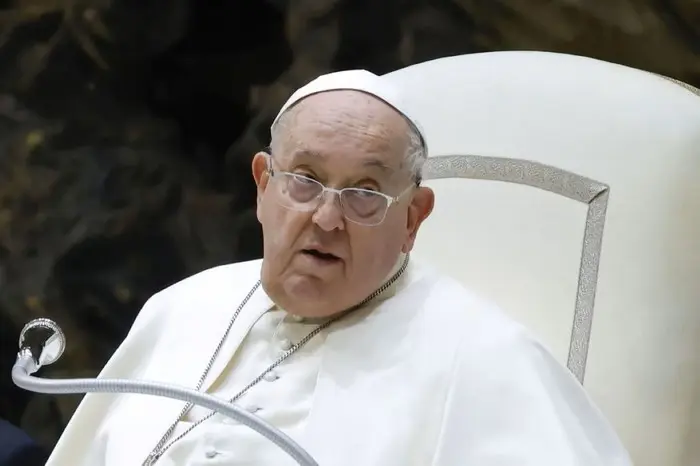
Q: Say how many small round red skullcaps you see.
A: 0